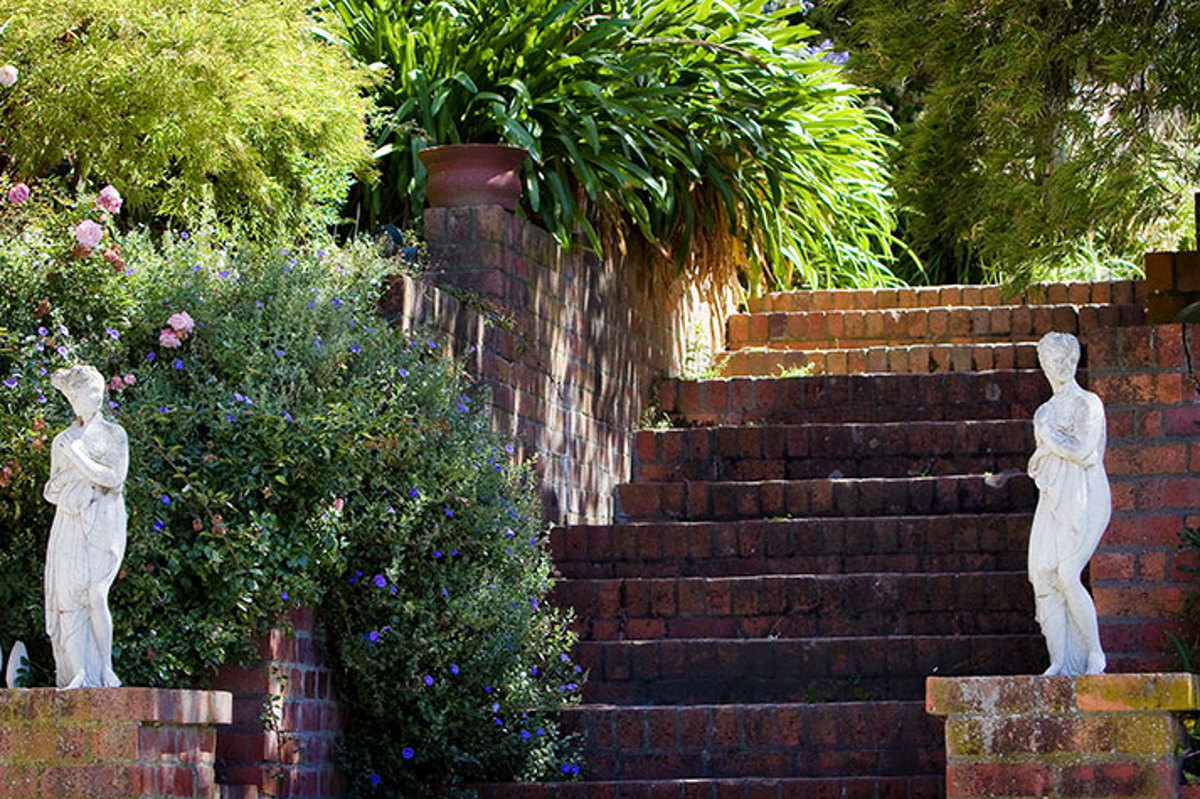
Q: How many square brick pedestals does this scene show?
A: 2